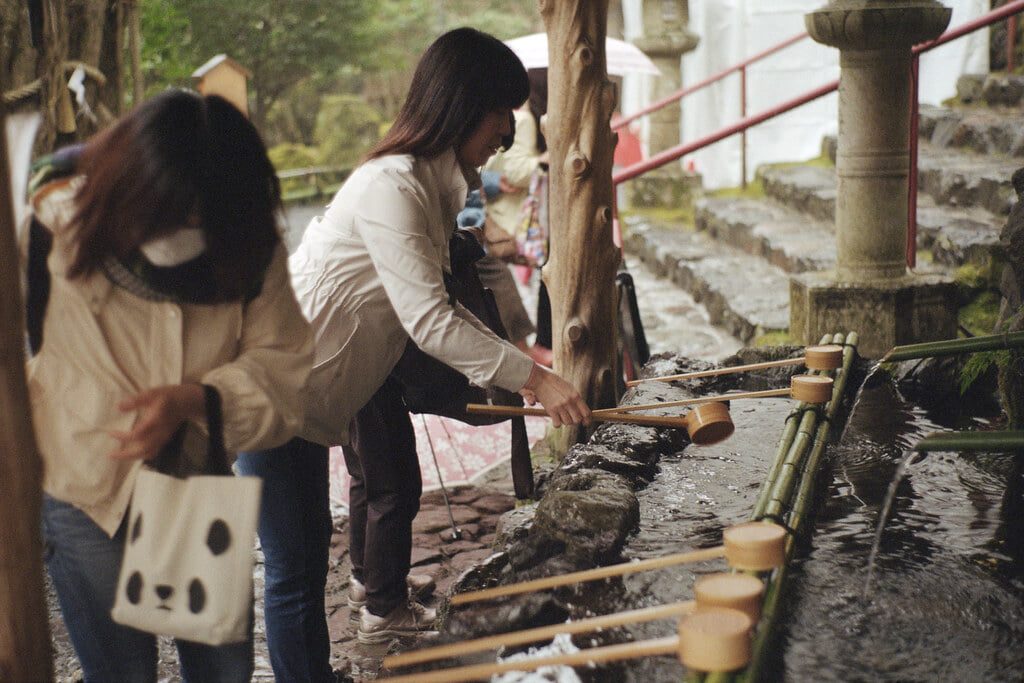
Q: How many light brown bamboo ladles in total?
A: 6